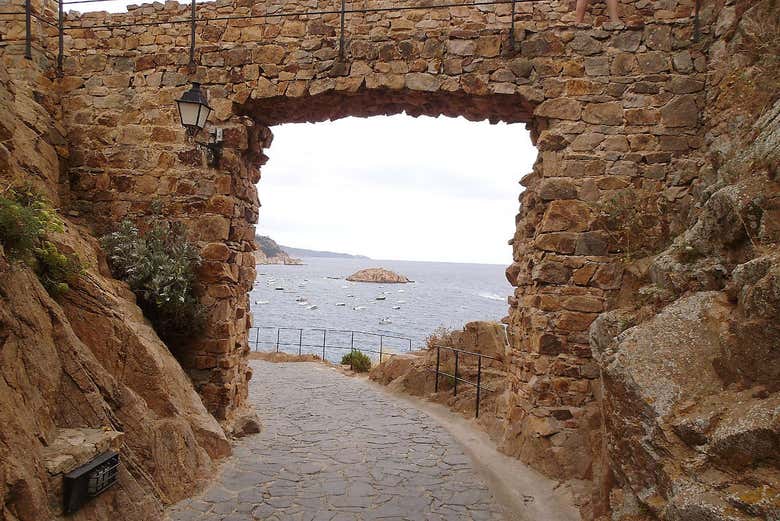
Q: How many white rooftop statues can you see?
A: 0